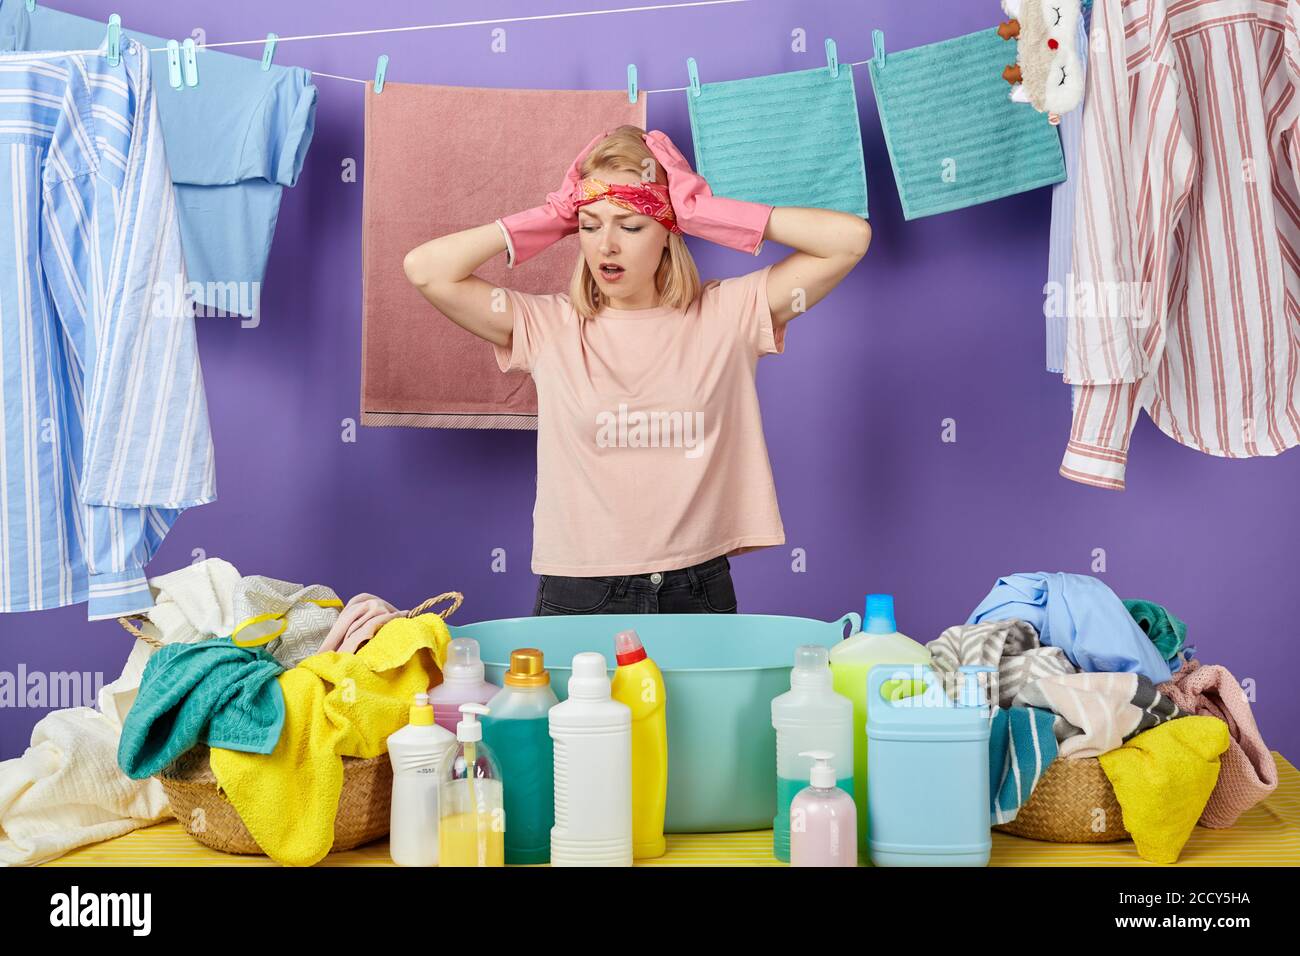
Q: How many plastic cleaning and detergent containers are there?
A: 10